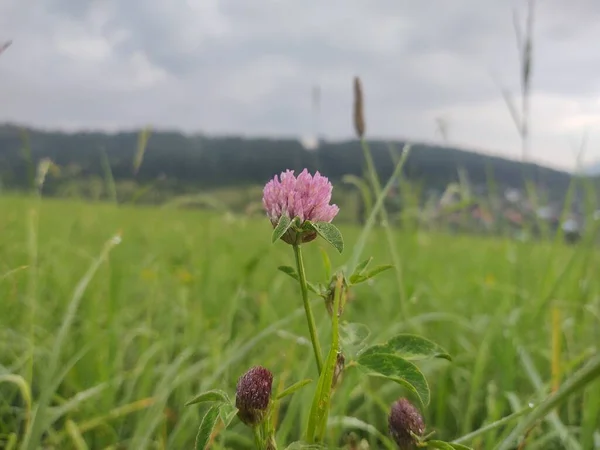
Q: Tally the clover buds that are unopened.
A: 2